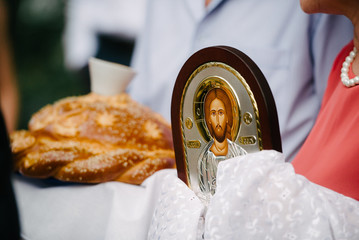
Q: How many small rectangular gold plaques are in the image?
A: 2